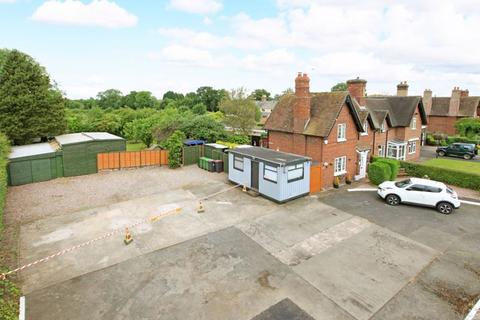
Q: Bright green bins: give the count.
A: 3